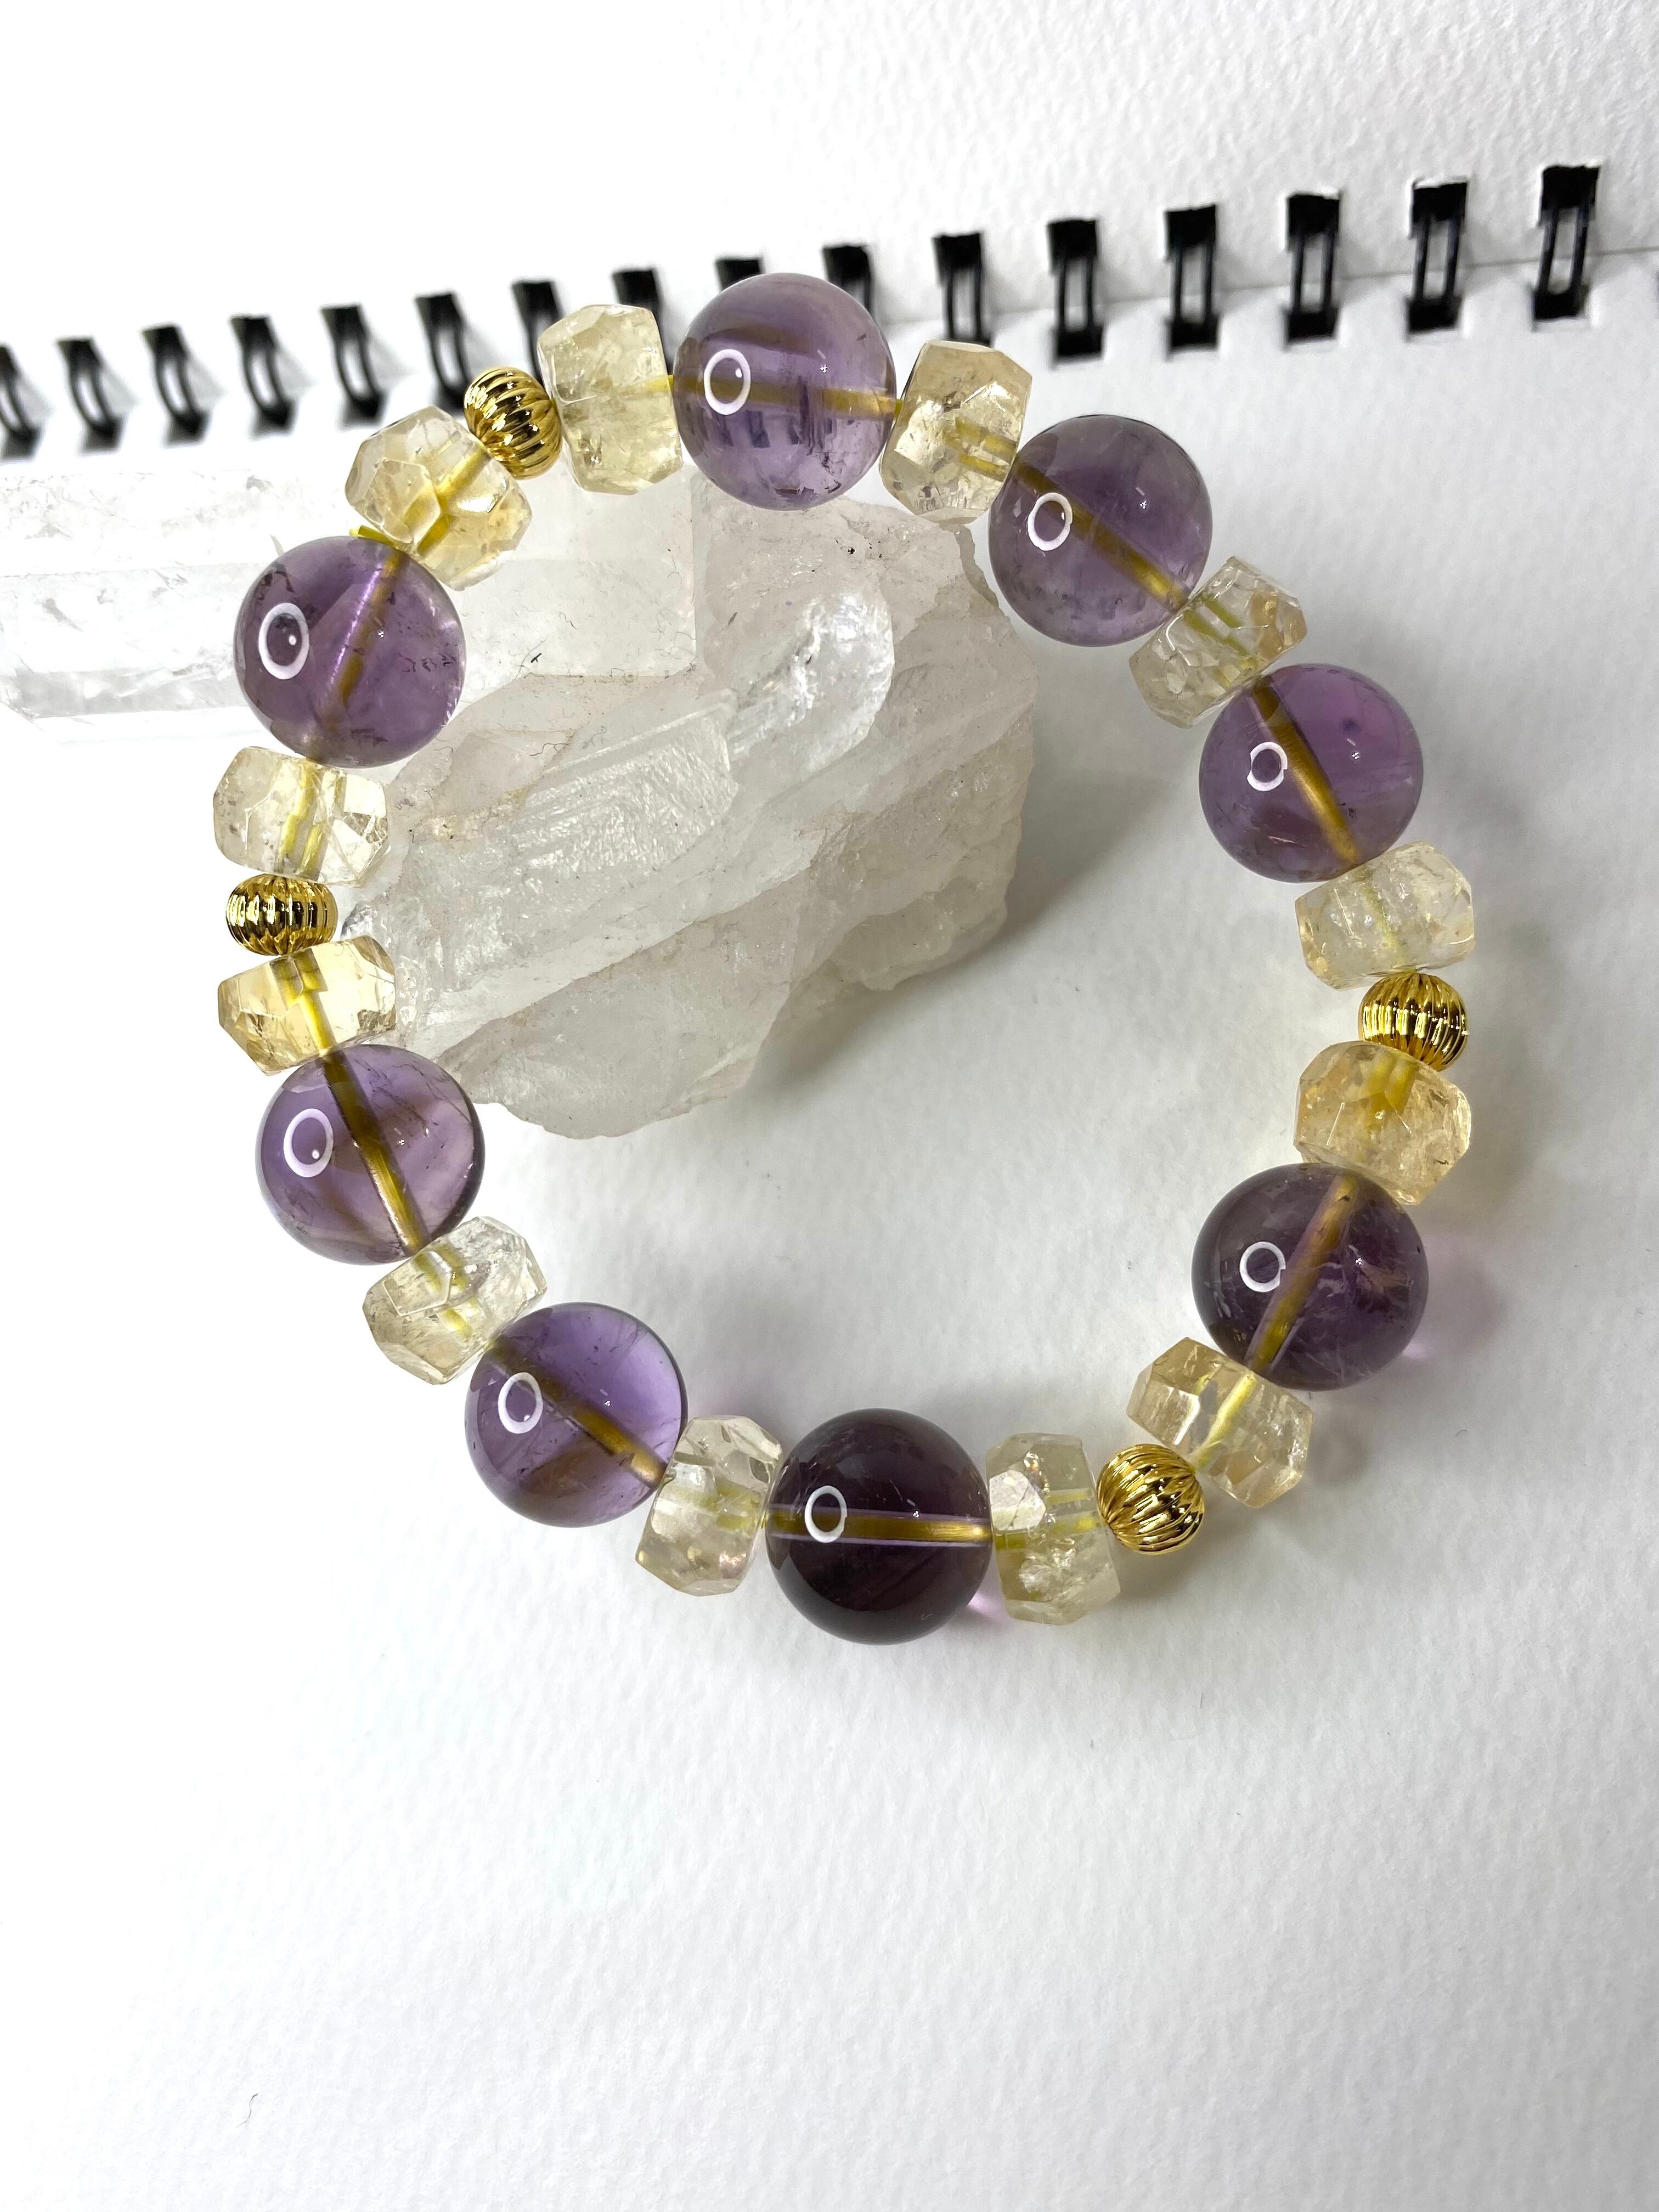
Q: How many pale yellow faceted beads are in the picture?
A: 12